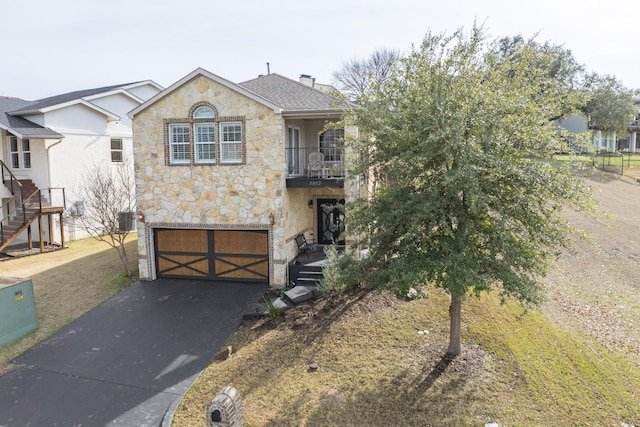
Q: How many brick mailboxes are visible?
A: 1